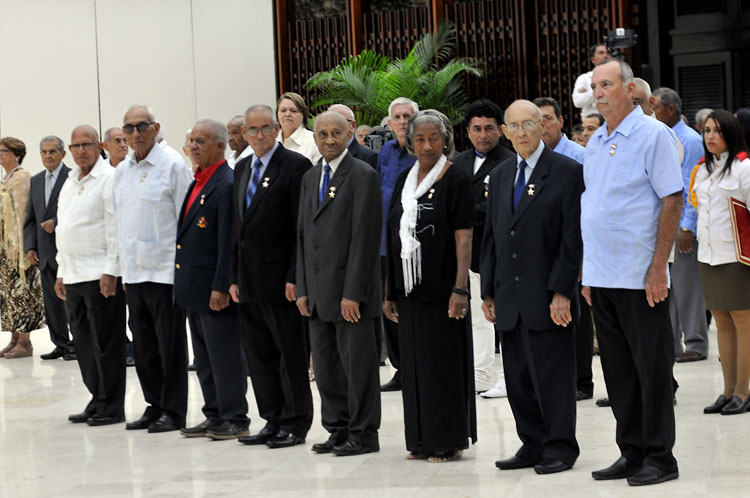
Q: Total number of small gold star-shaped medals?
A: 8